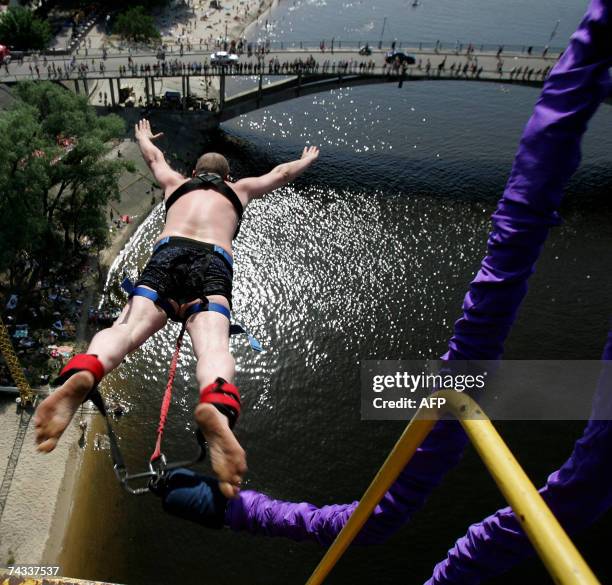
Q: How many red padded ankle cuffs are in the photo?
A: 2